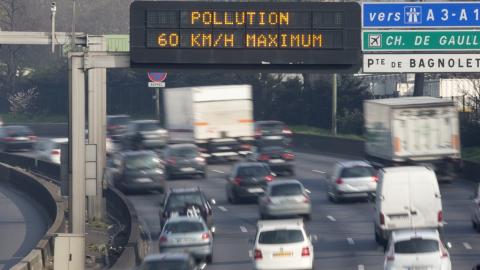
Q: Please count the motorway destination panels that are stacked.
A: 3